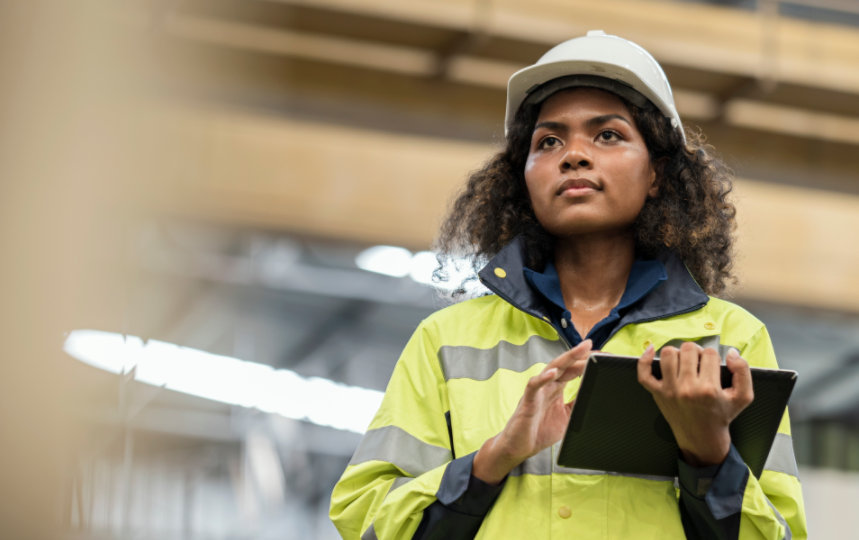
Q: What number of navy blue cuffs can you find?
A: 2